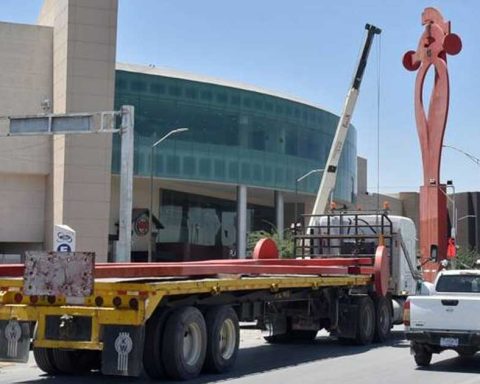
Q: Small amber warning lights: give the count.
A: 2